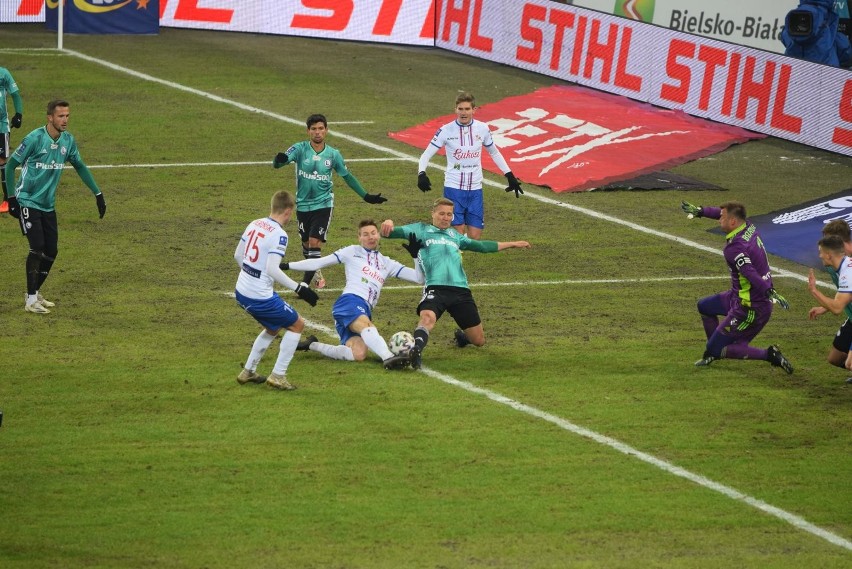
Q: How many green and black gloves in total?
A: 2